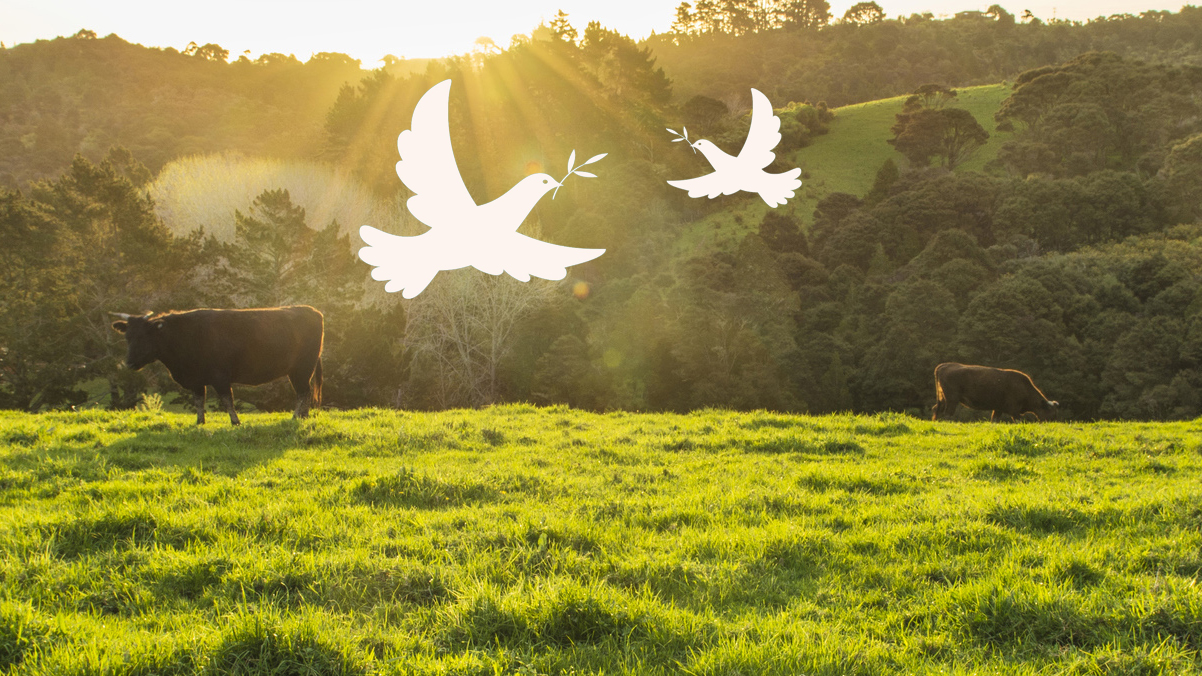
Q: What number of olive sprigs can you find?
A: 2